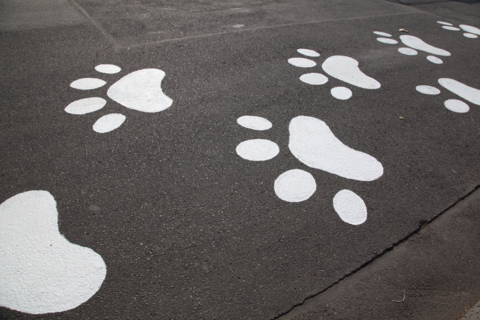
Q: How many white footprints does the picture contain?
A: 7